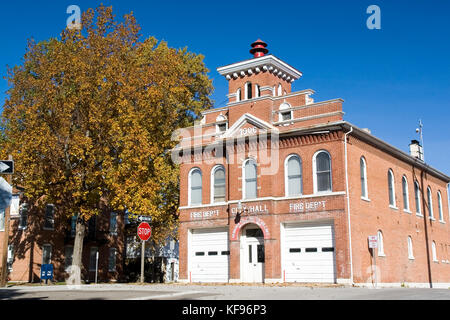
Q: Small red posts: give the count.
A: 2